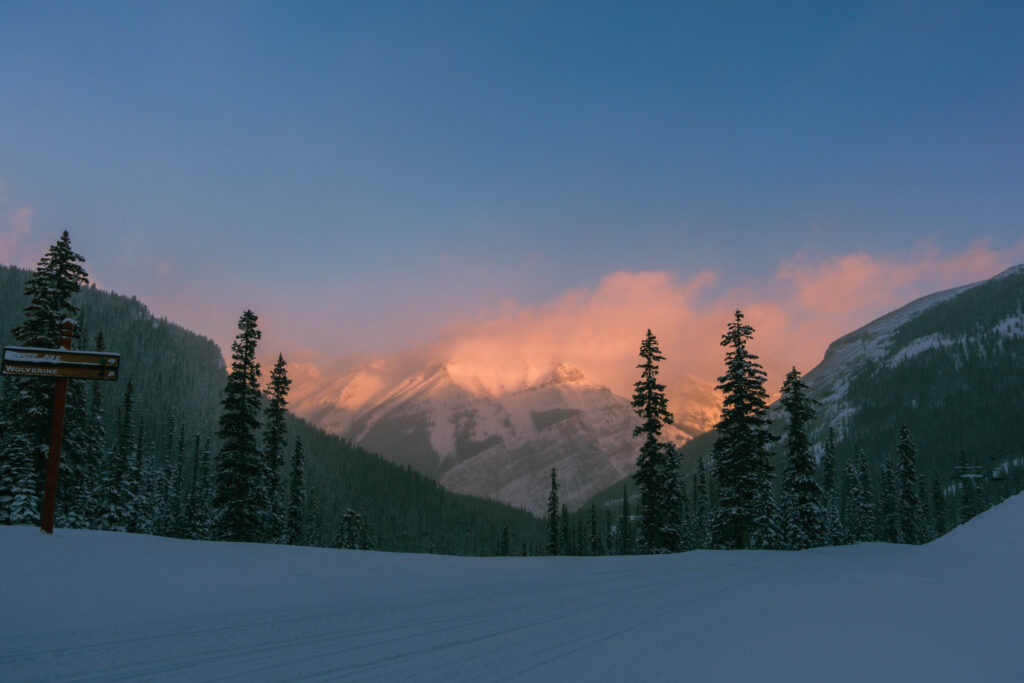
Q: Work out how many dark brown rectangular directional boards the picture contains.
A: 2